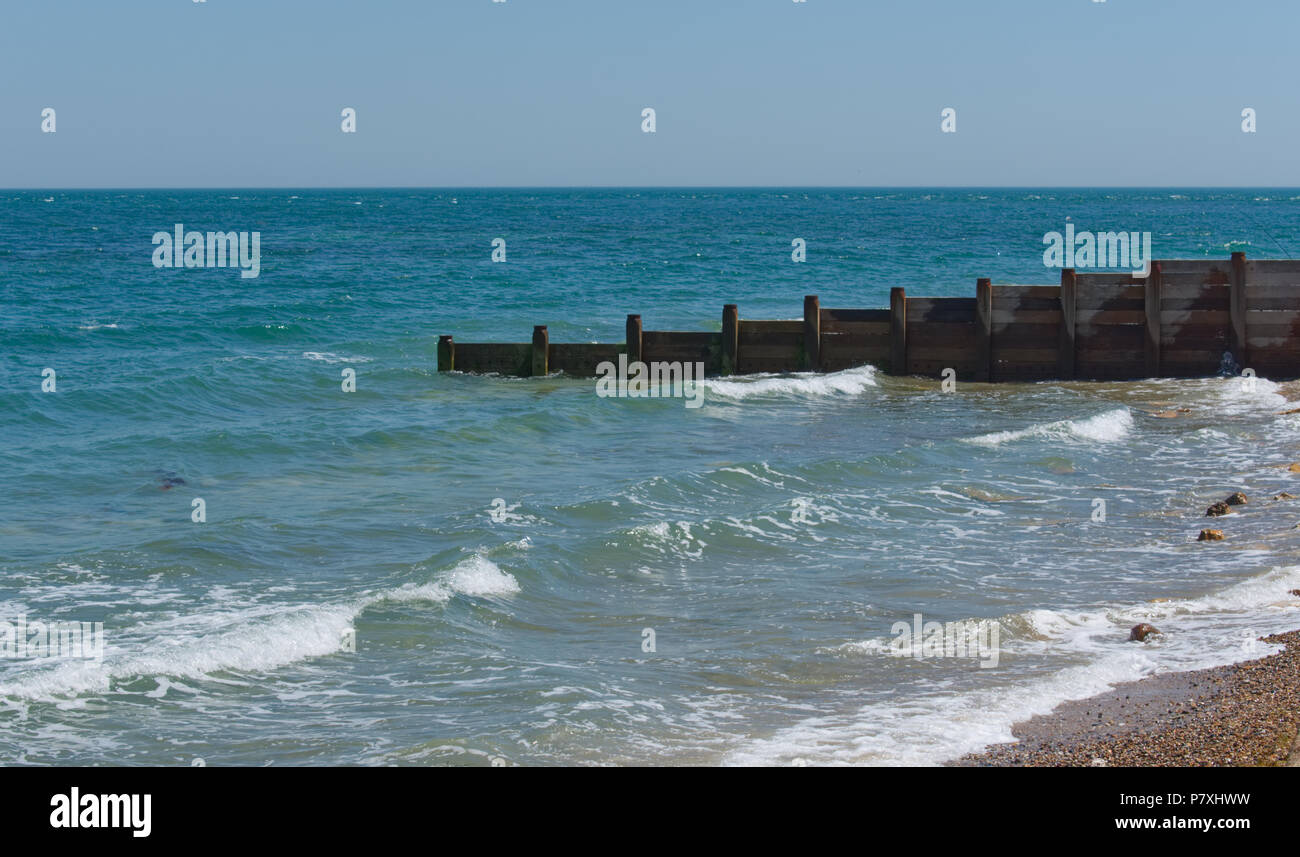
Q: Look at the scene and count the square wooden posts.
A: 10